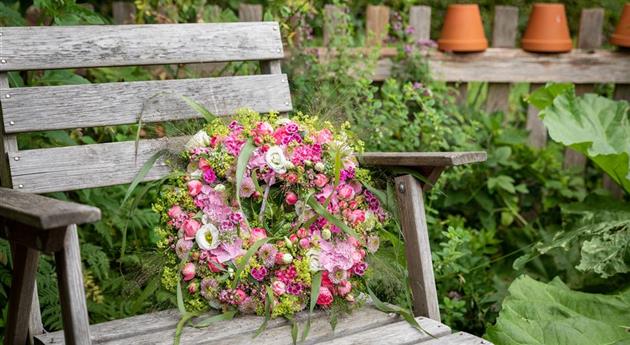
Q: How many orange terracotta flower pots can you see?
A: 3